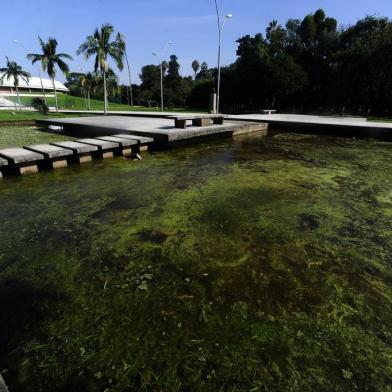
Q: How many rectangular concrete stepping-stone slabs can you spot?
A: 7